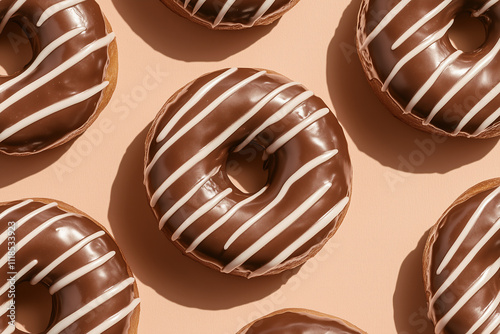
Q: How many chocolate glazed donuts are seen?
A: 7